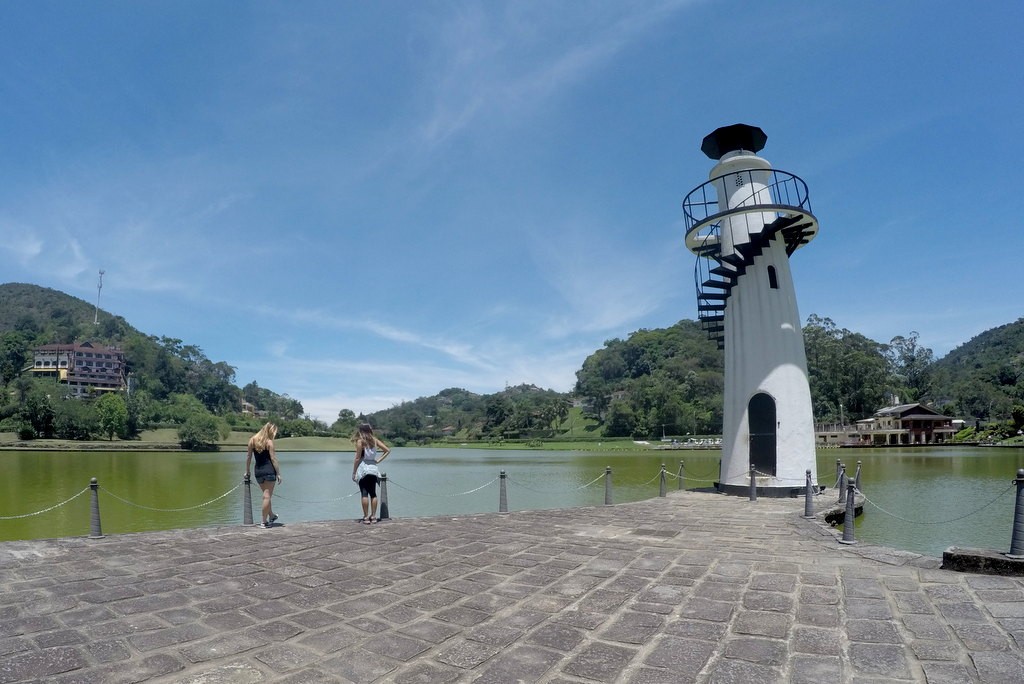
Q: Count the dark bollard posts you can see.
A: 14